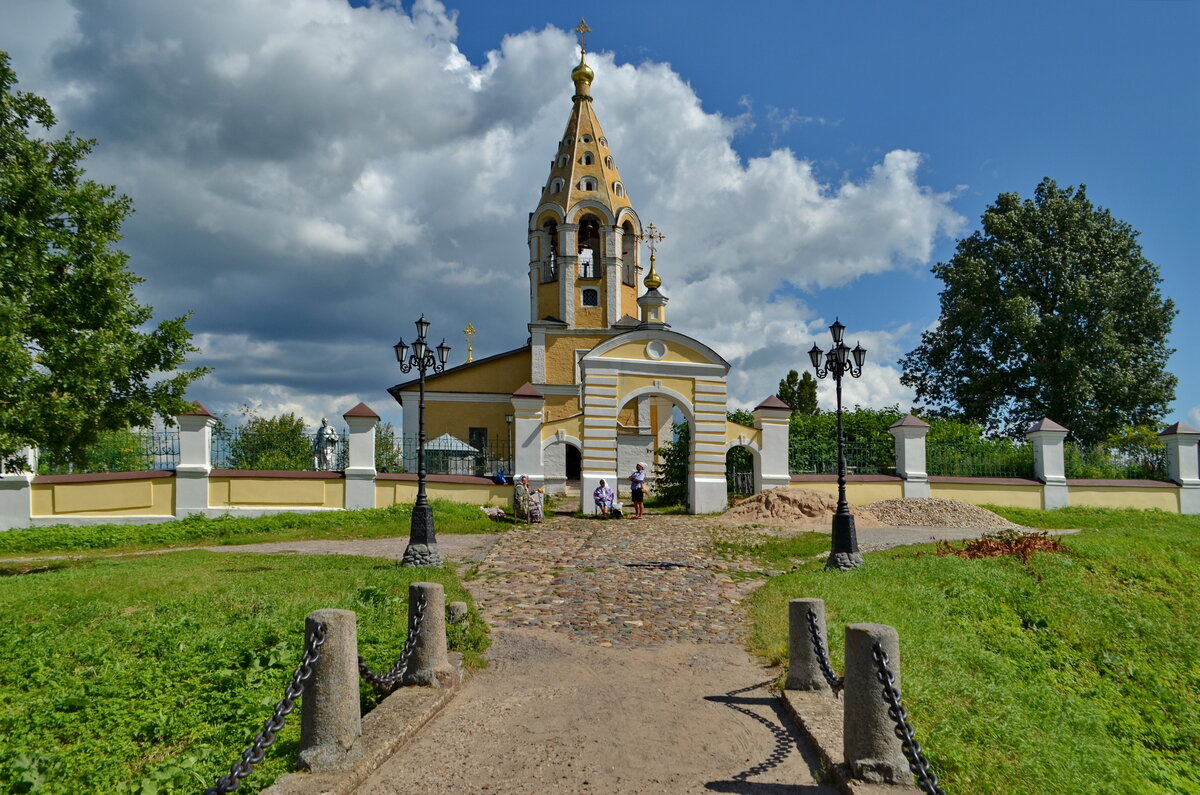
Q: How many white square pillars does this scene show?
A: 8